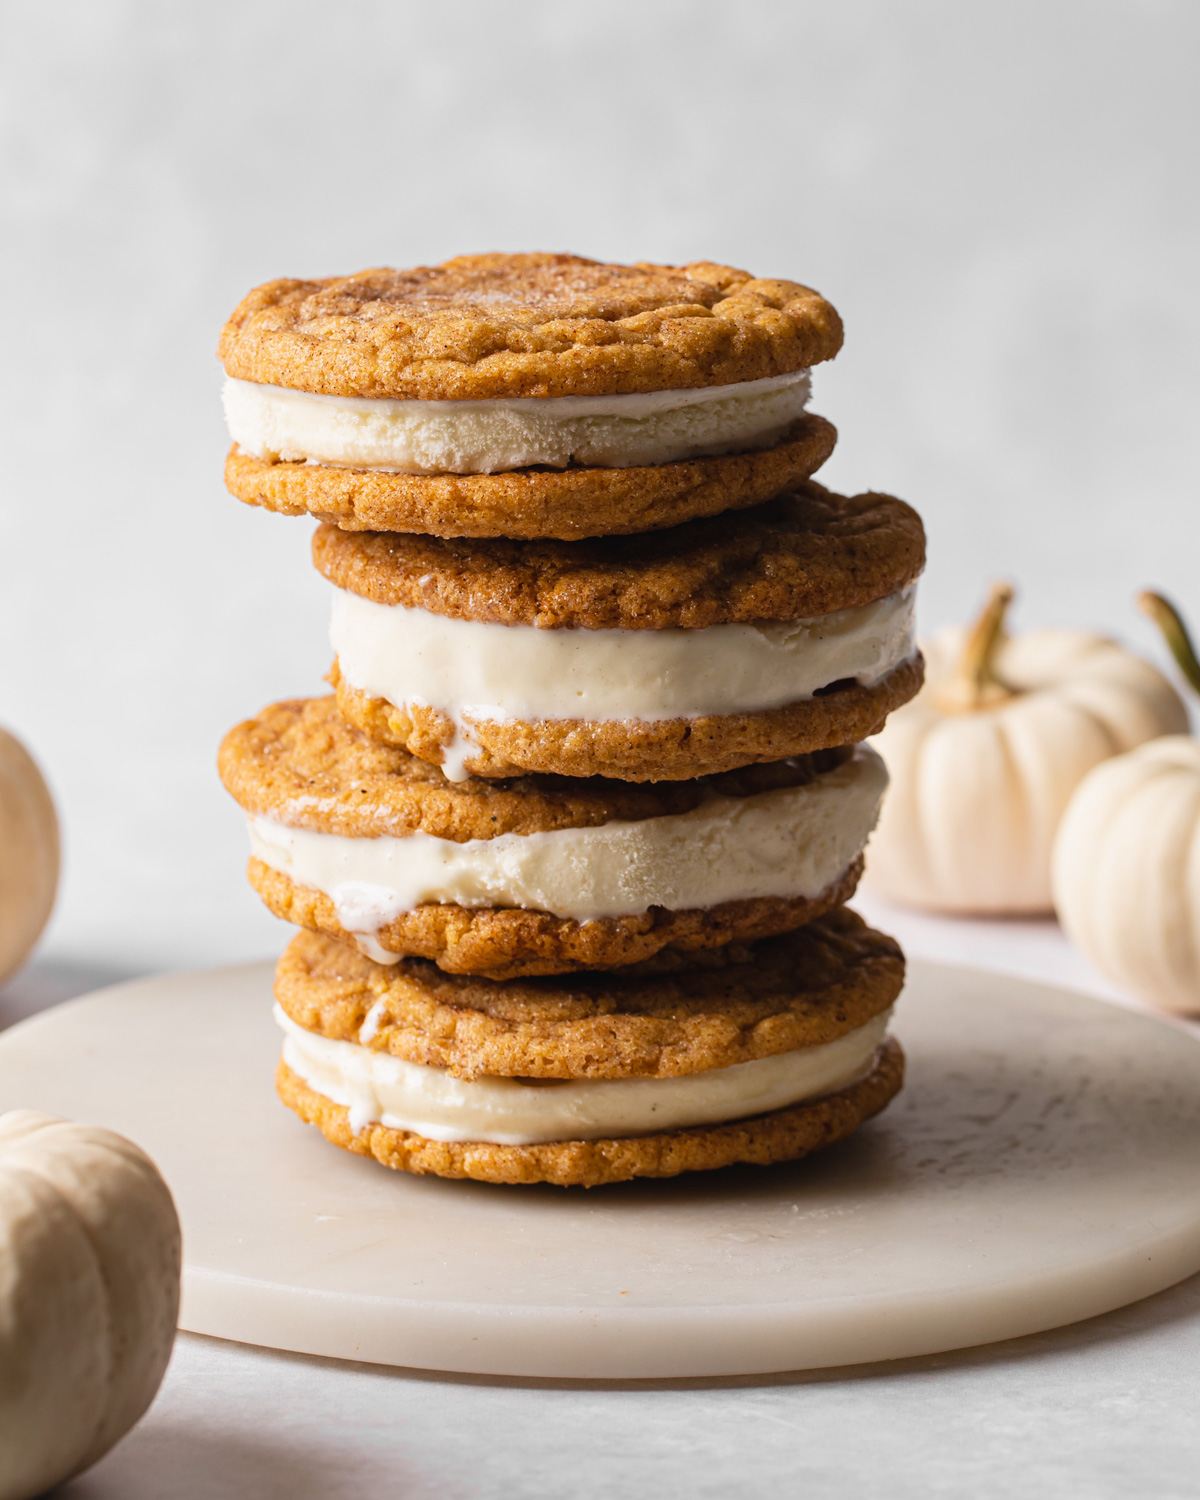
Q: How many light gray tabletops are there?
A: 1